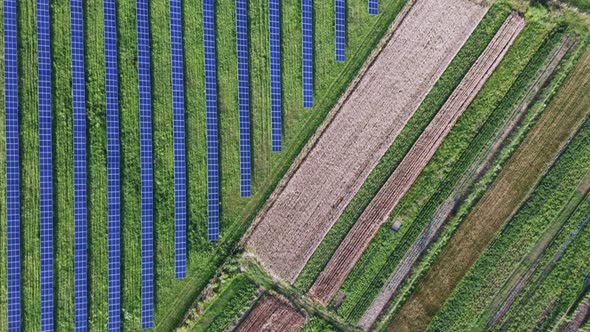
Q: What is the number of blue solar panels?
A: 12